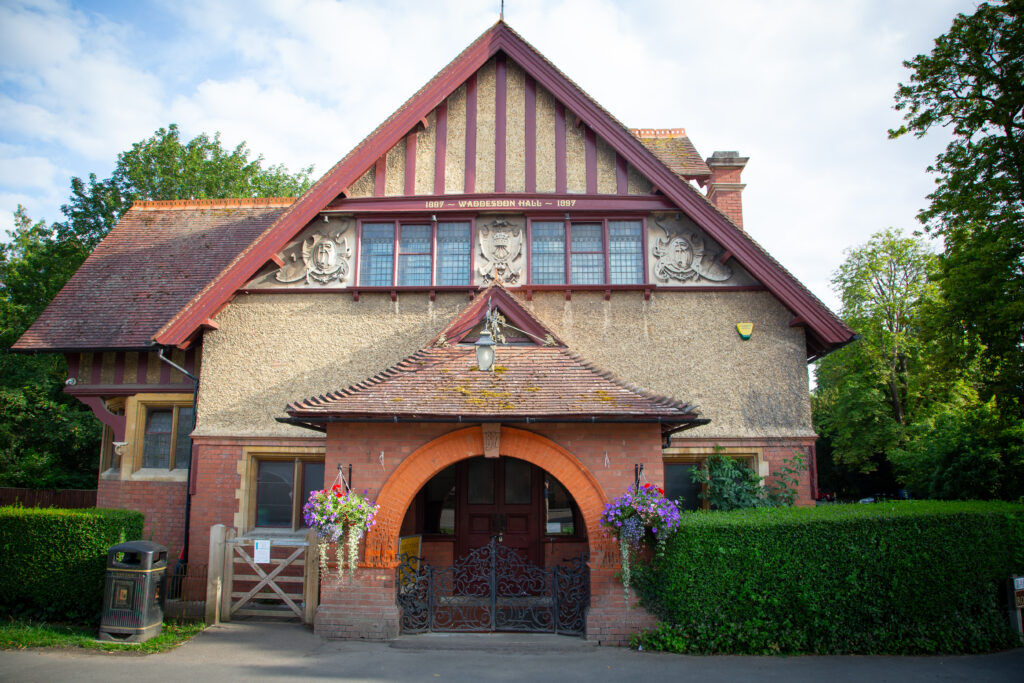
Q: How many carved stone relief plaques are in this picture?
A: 3